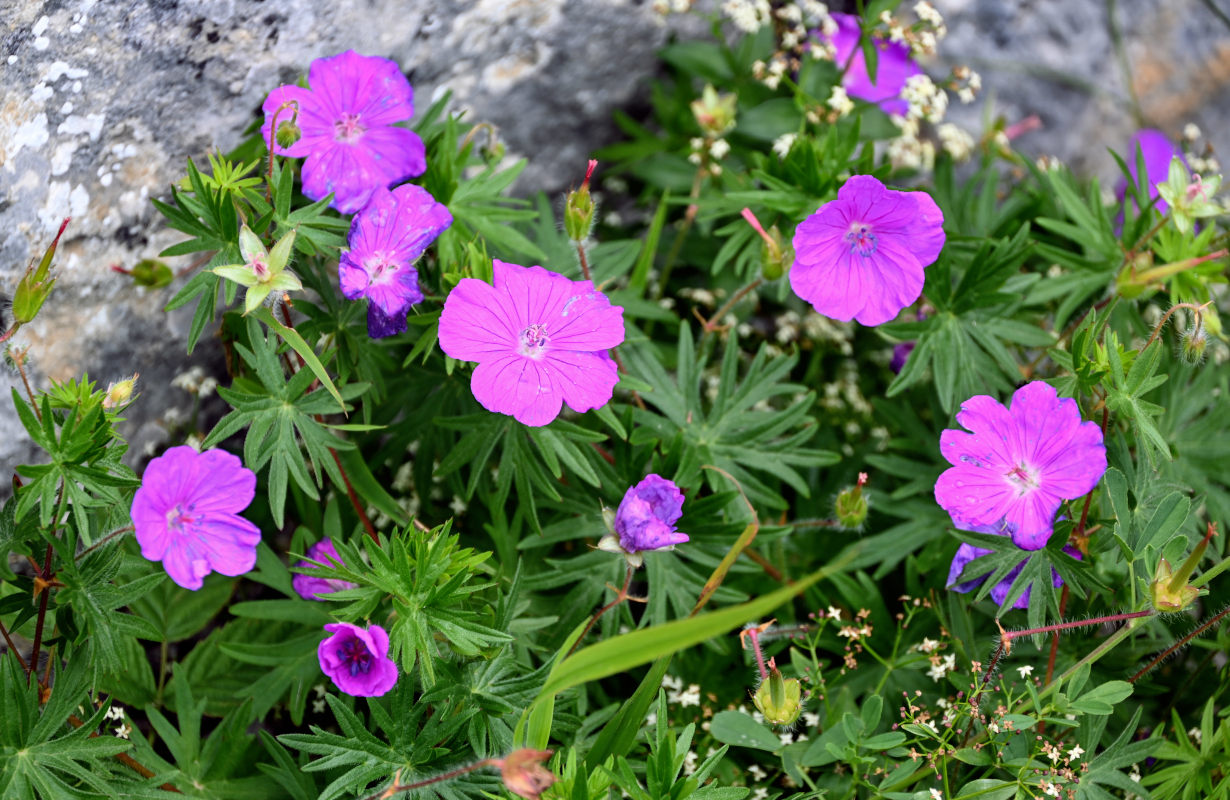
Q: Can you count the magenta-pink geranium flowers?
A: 12